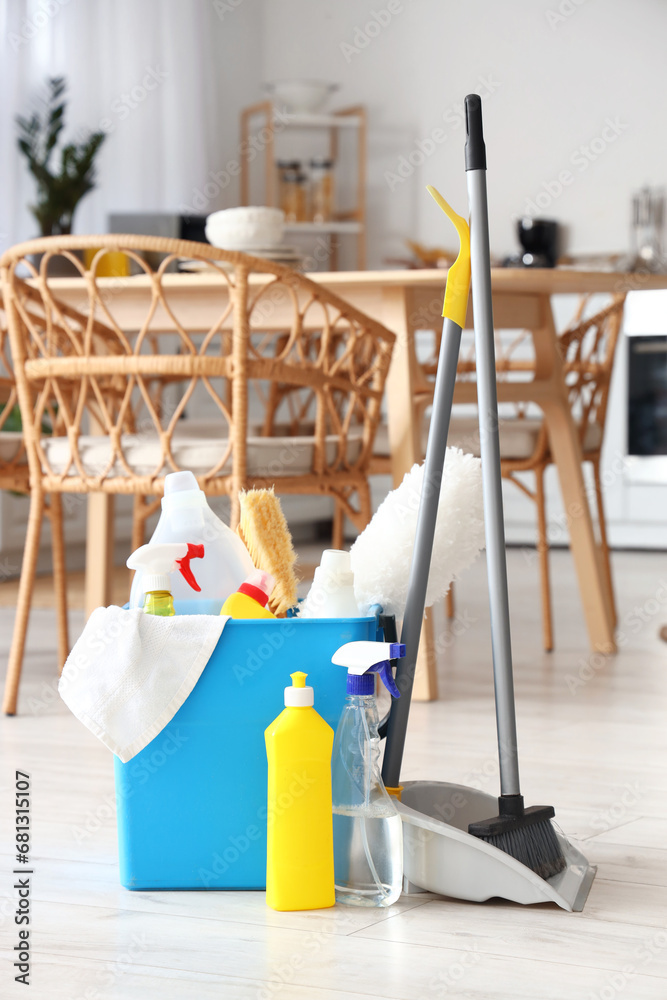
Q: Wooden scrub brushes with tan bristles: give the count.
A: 1